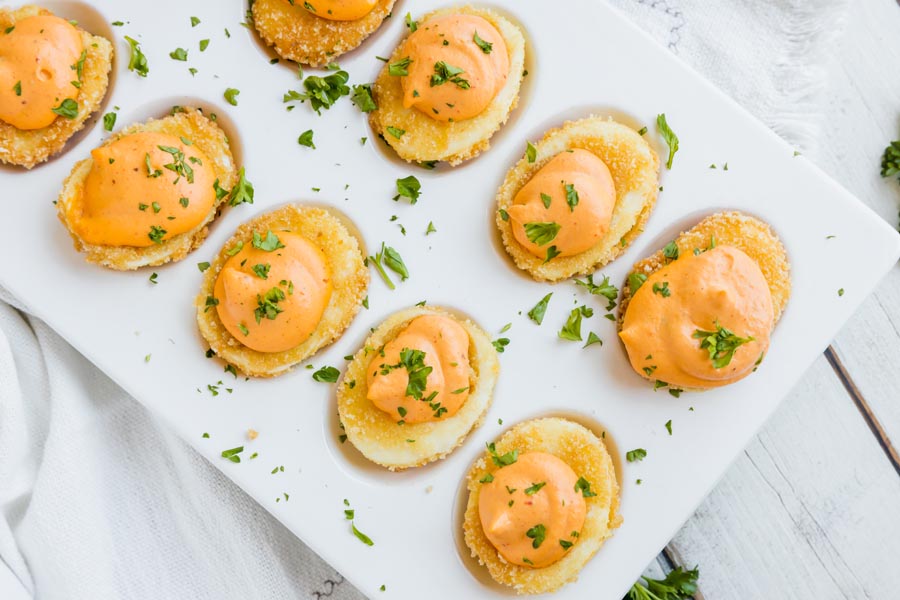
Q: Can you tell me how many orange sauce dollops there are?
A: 9